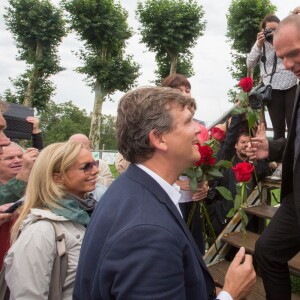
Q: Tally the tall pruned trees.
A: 4